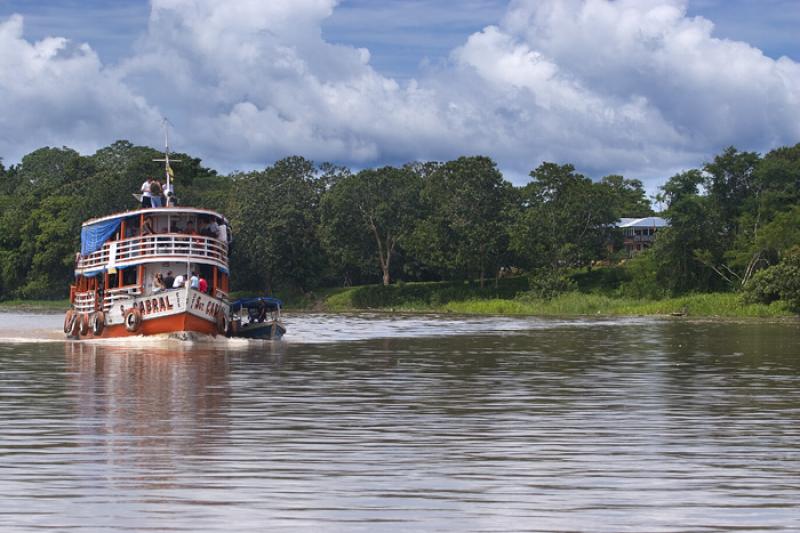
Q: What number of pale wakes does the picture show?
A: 1